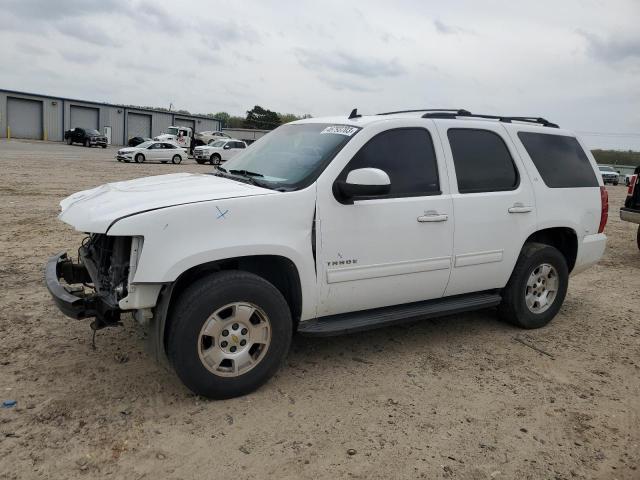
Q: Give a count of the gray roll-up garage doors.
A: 4